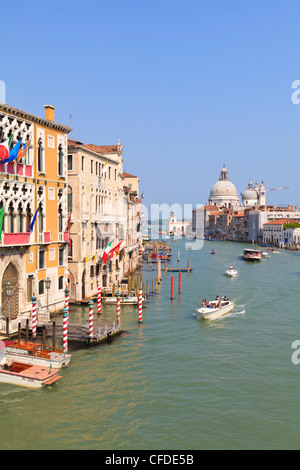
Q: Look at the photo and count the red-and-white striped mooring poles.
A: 7